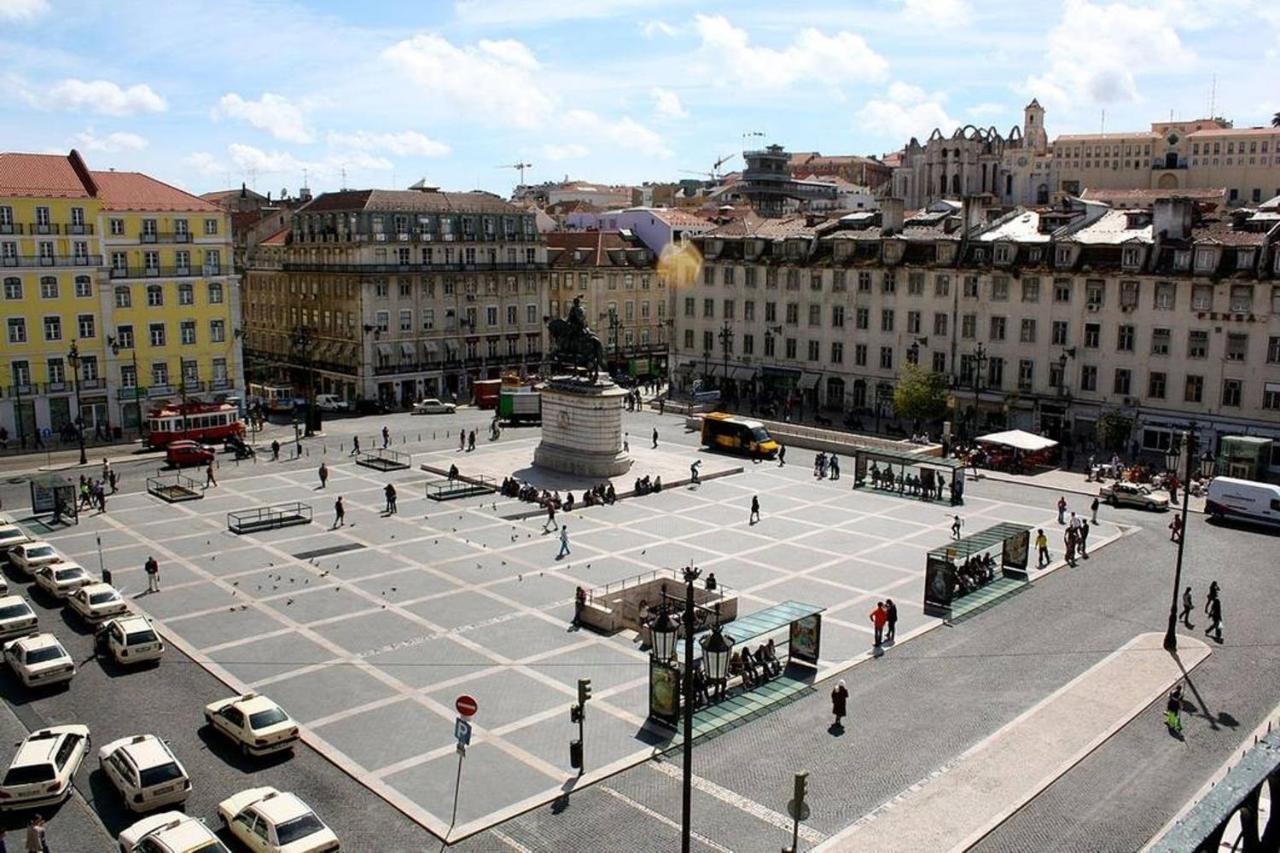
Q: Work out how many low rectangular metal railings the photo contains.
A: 4